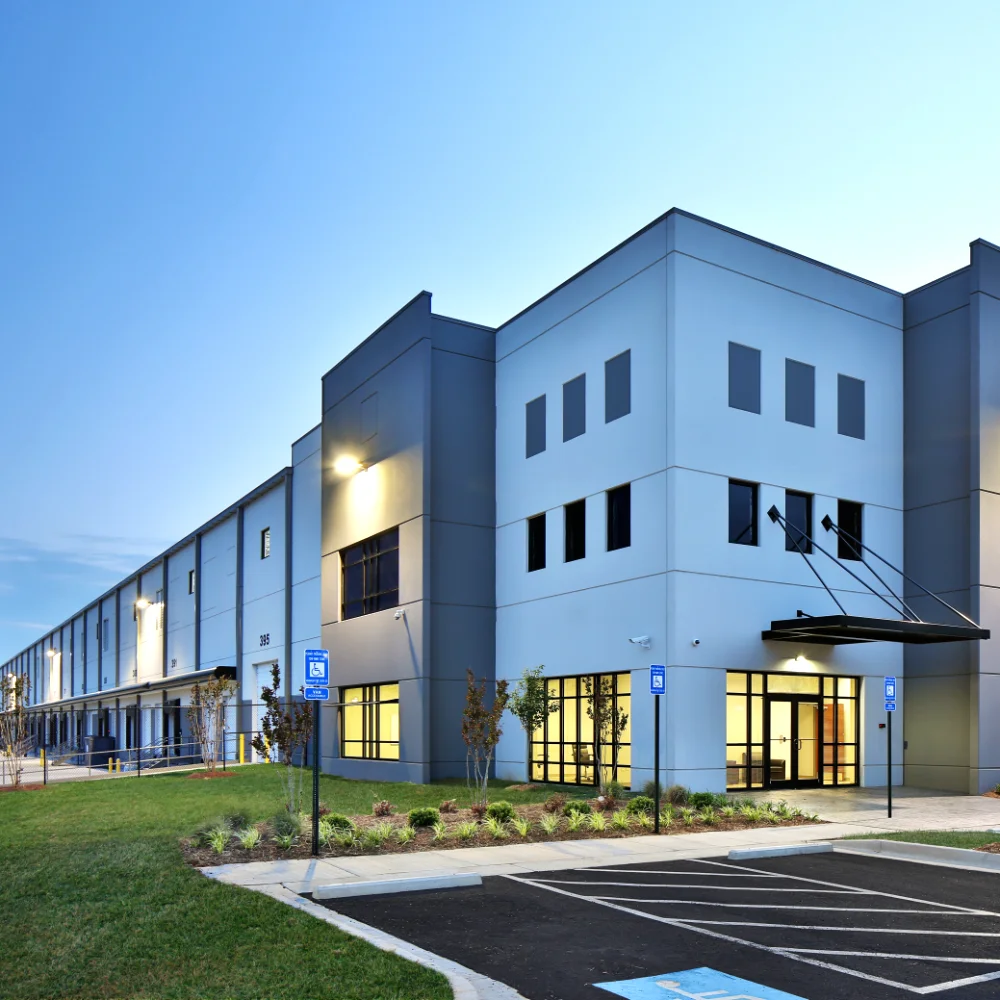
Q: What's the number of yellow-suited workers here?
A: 0